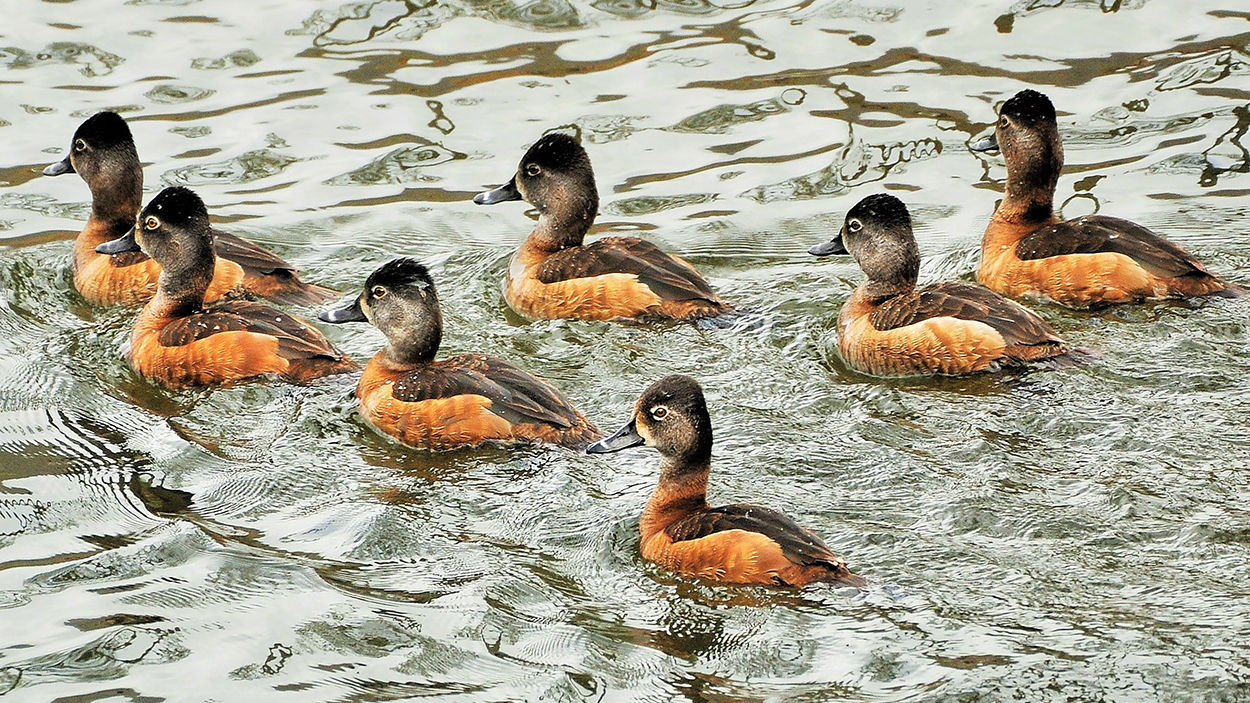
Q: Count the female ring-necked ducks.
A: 7